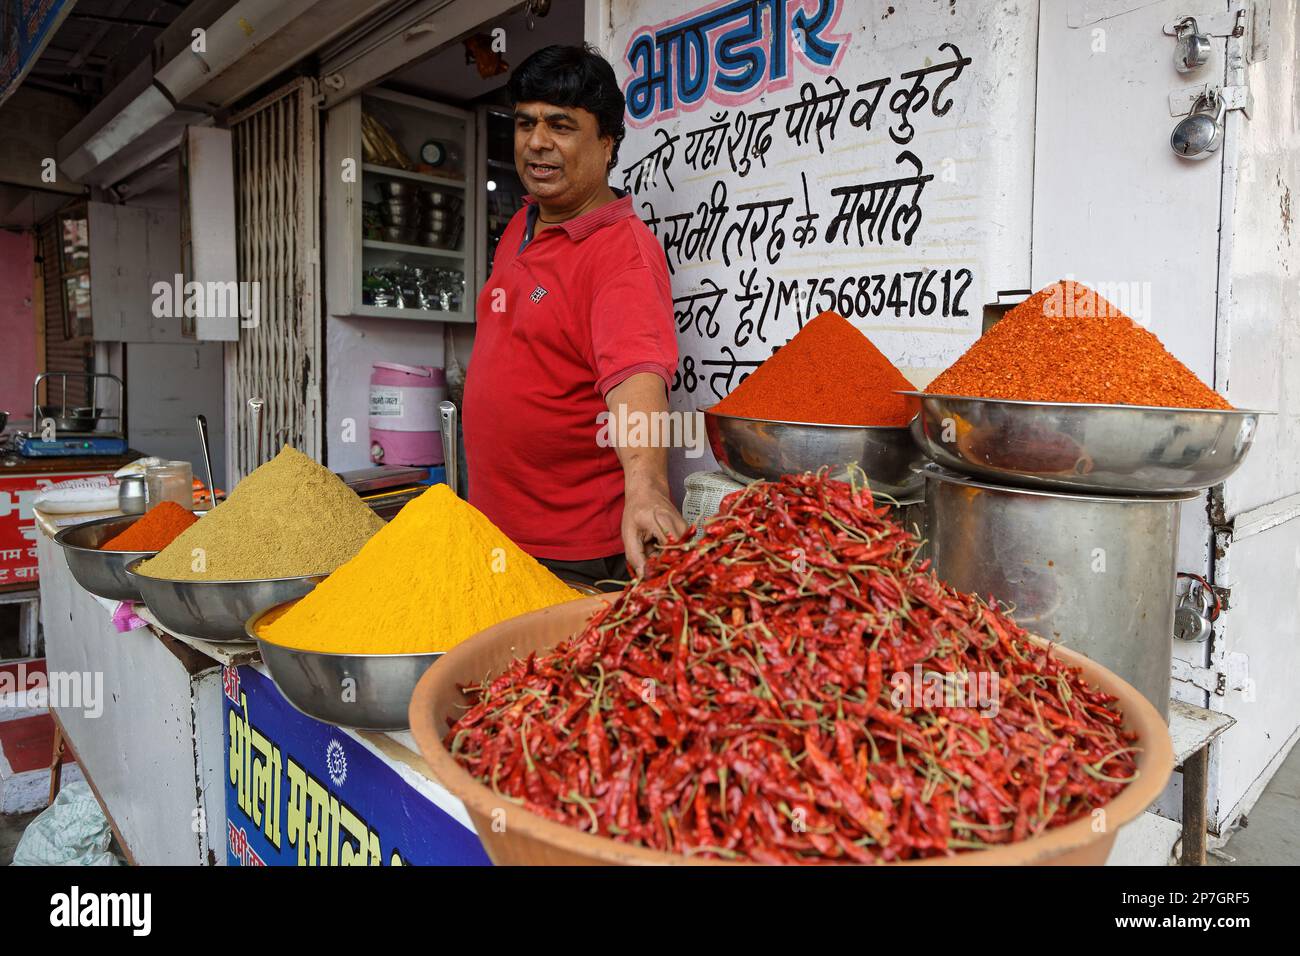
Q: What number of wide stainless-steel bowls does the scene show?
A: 5